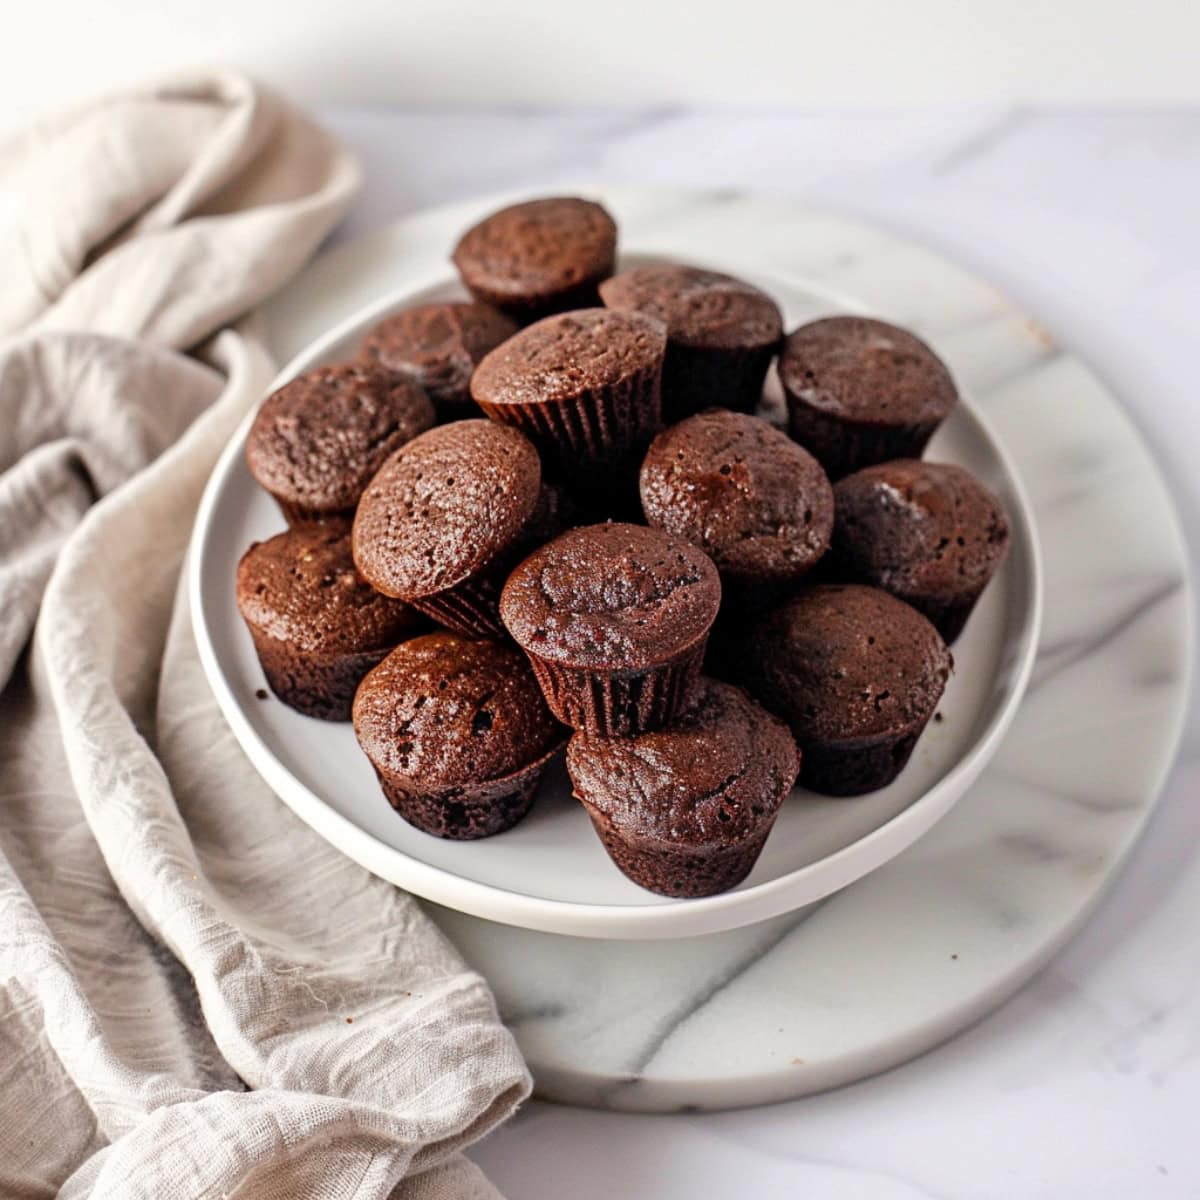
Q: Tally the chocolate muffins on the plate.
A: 14